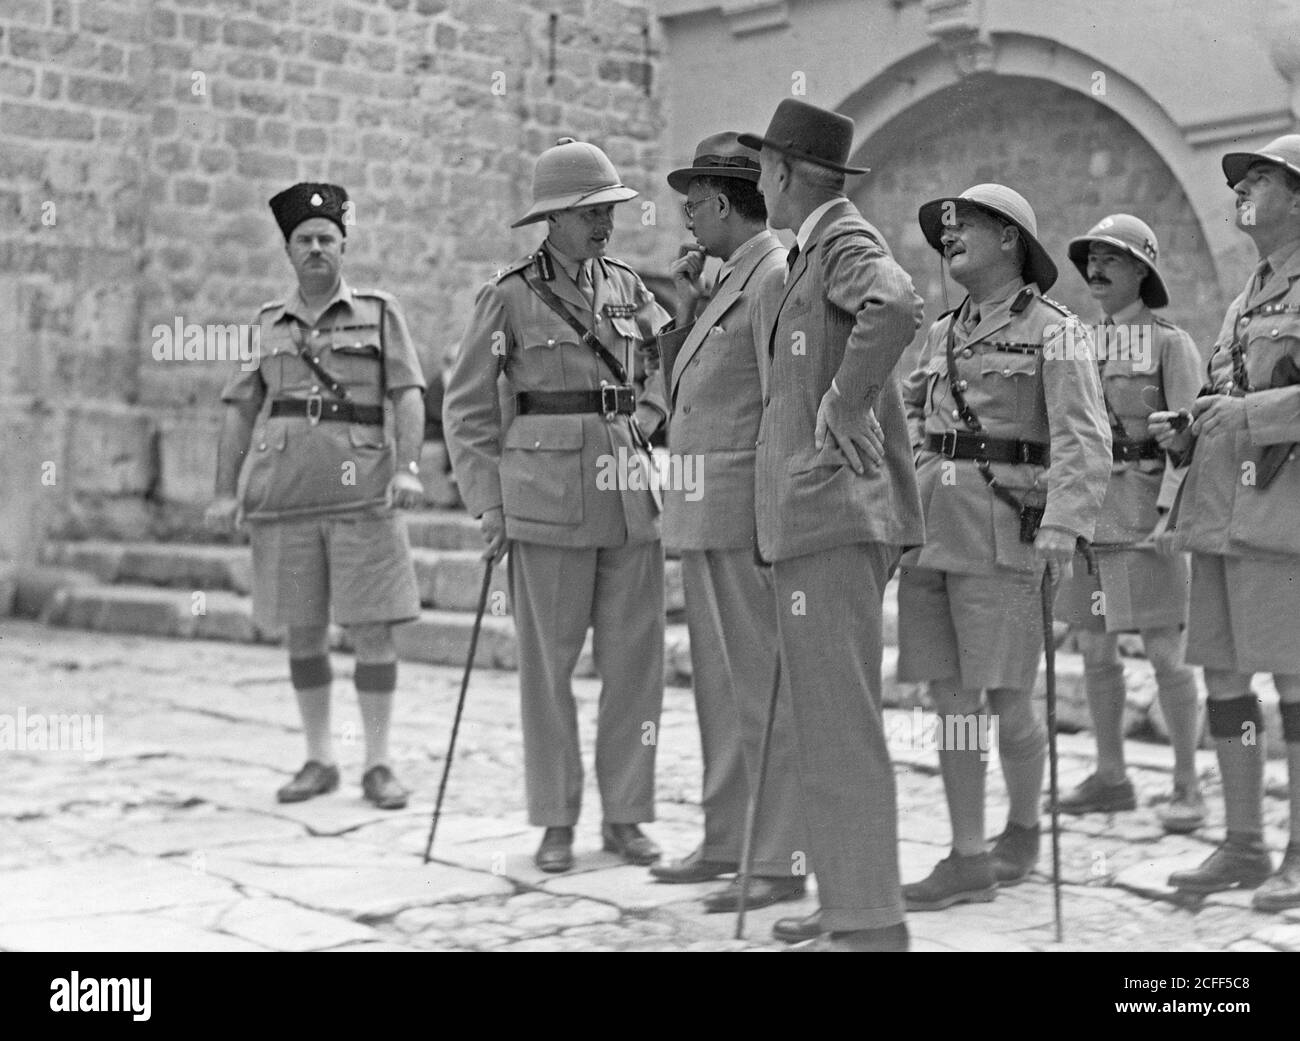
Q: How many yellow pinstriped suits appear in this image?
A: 0